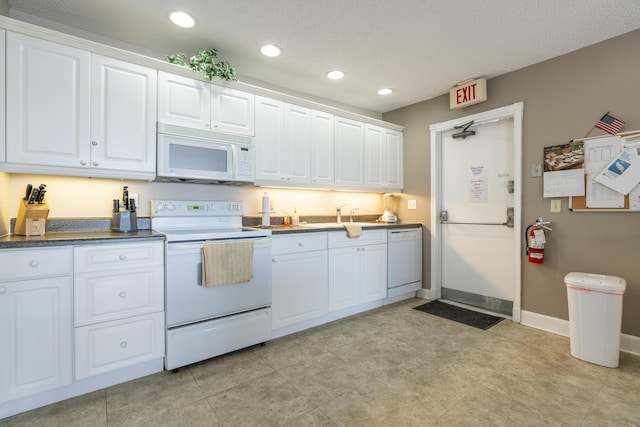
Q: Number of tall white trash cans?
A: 1